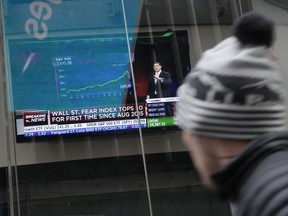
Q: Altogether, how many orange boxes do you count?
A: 0